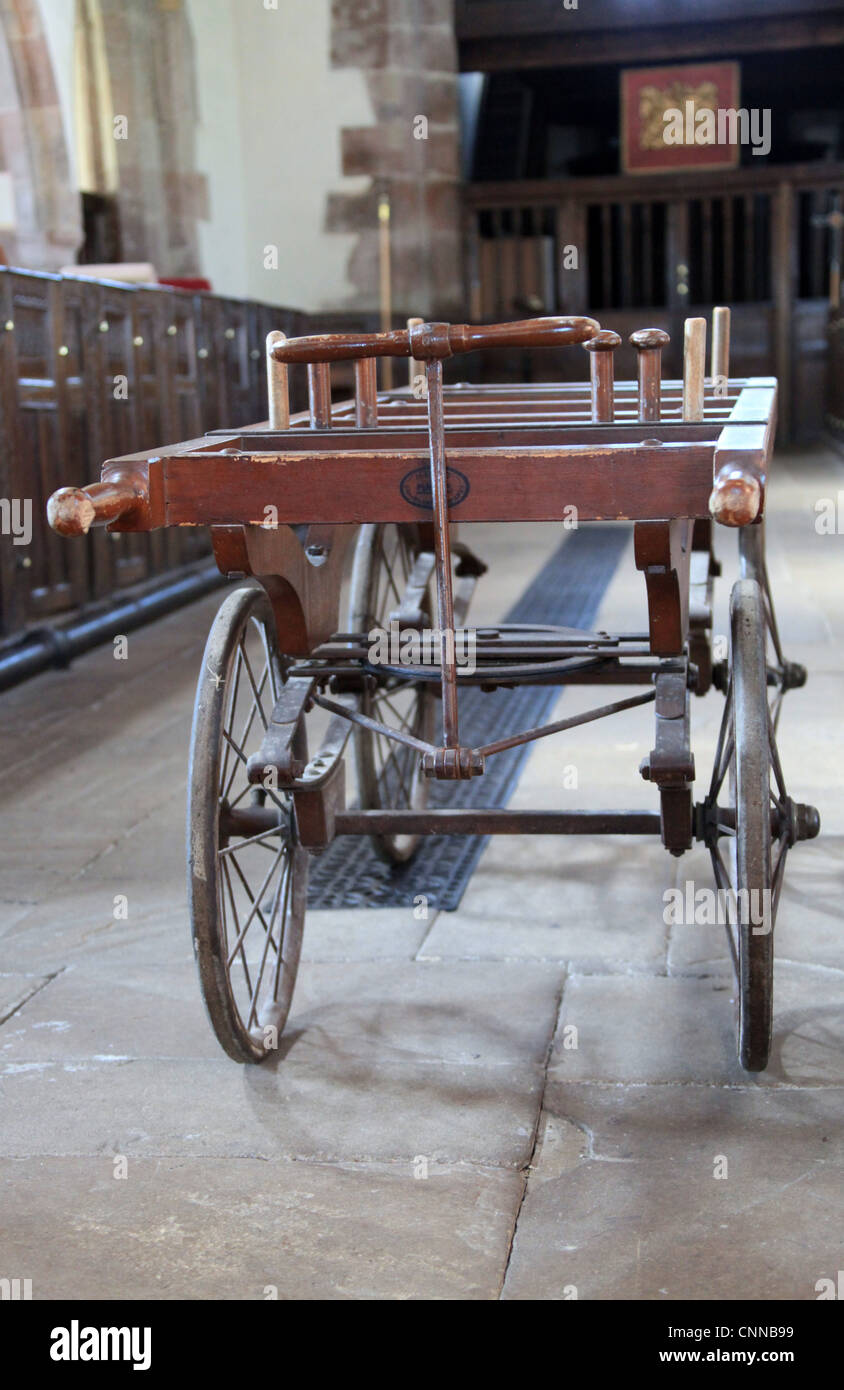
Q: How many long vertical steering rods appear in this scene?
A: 1